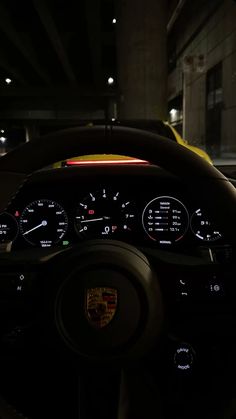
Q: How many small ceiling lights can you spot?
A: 3